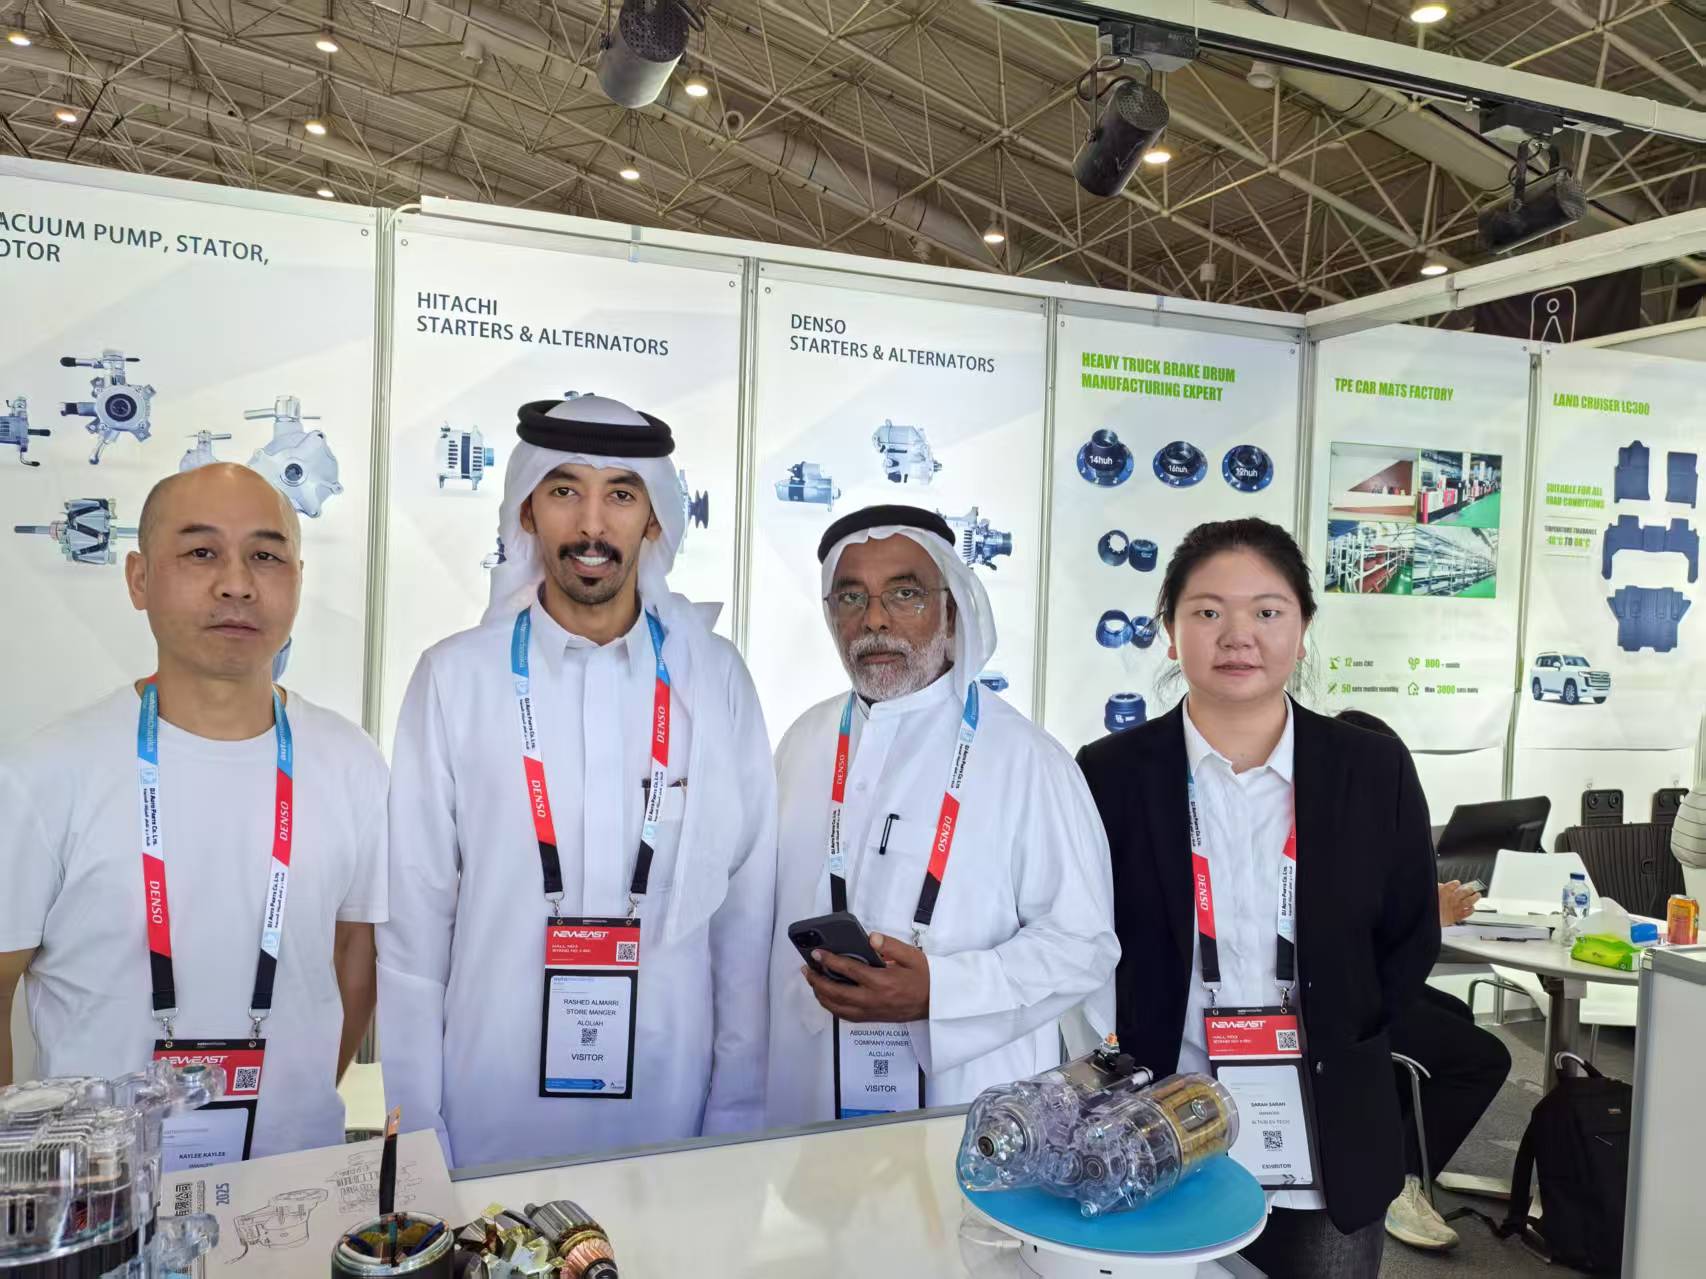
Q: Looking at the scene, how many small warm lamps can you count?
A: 11